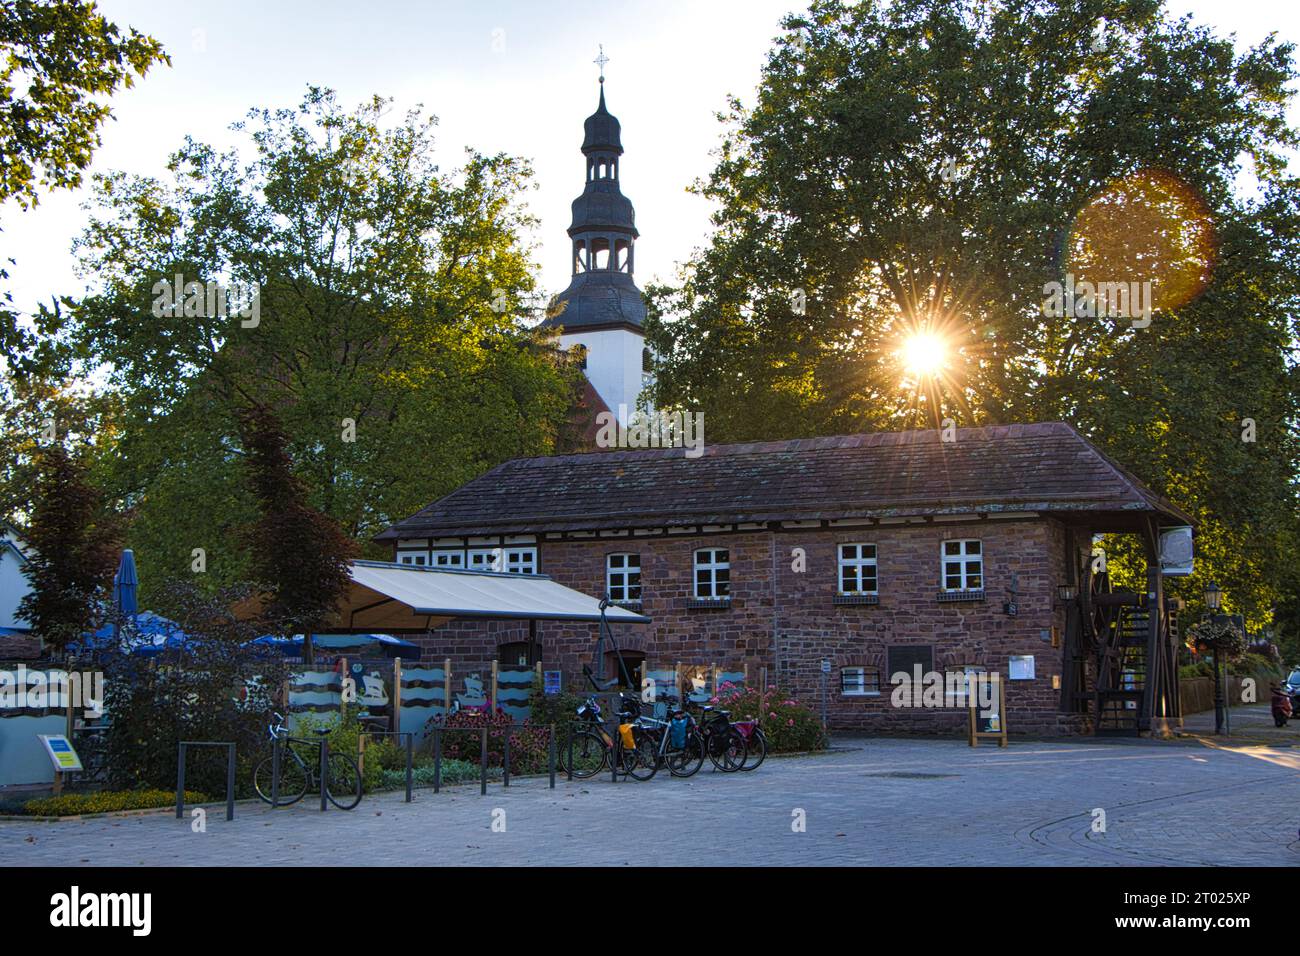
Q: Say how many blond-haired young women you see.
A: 0